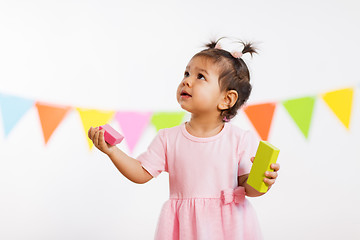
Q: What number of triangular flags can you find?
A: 8